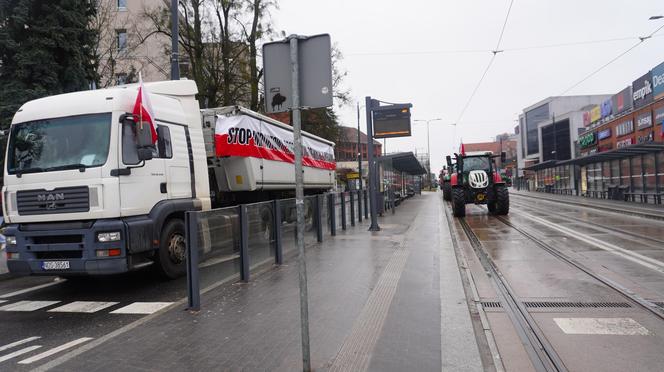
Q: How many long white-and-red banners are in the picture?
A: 1